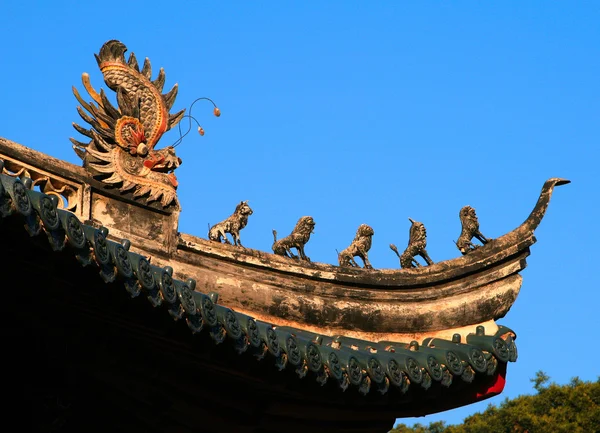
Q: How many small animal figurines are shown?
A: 5